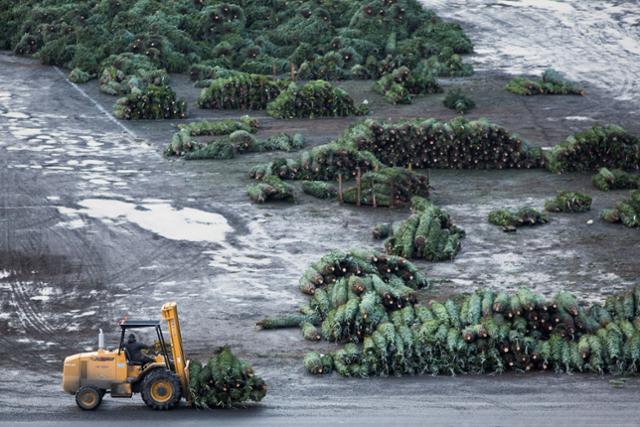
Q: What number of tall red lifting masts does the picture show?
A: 0